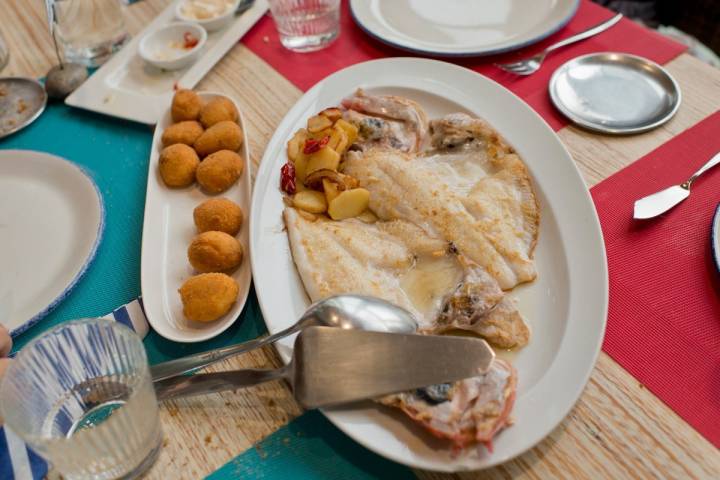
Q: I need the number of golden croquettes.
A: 9